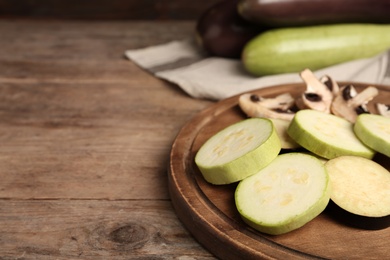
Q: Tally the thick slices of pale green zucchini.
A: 4